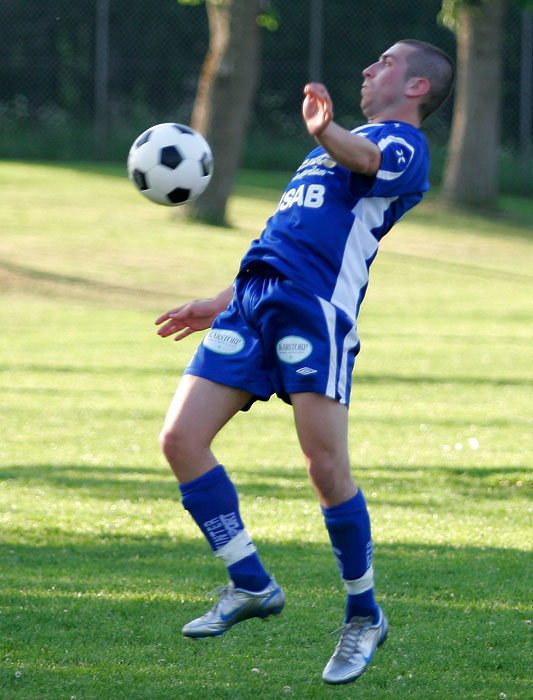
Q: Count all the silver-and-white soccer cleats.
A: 2